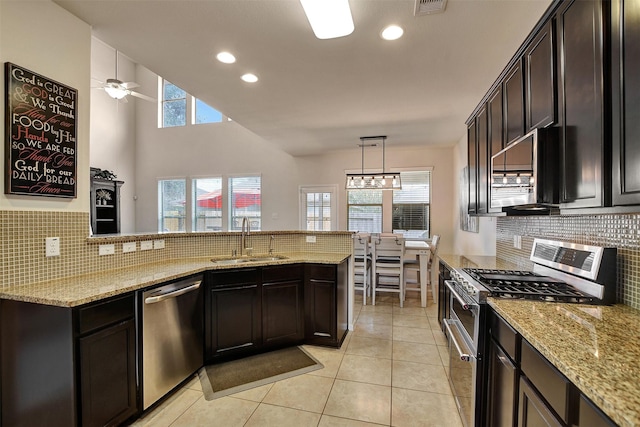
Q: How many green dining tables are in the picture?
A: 0